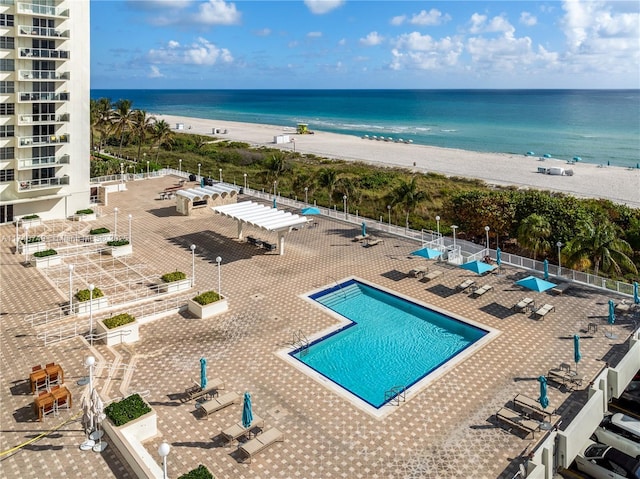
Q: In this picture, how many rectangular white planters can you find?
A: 12